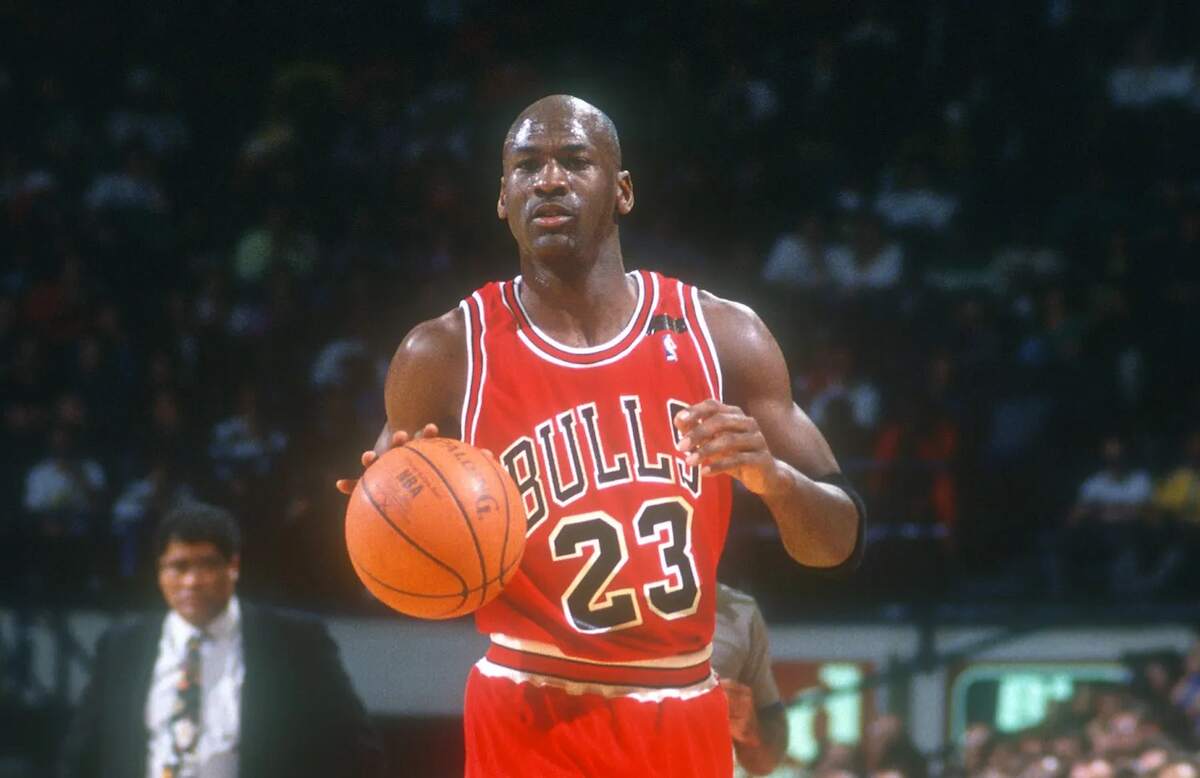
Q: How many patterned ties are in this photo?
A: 1